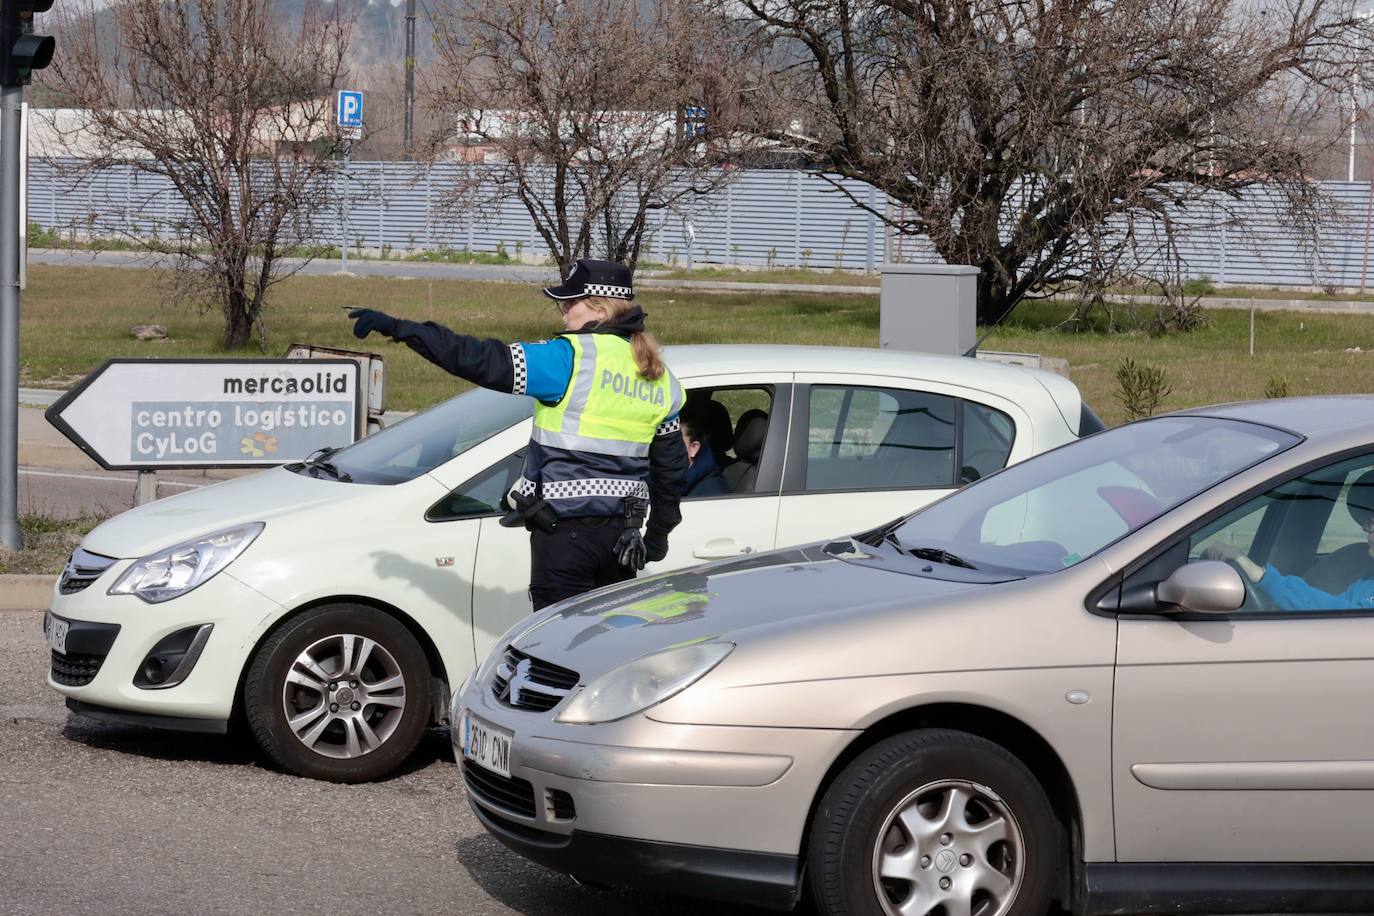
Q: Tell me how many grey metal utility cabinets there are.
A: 1